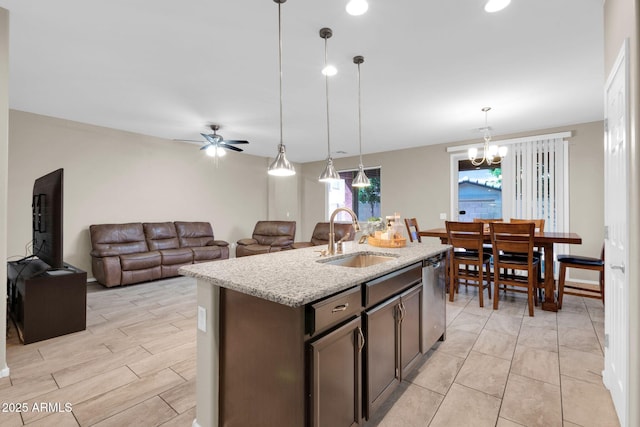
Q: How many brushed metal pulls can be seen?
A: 4